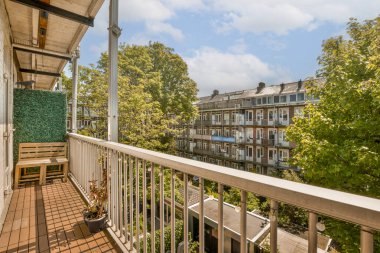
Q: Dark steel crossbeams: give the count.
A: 3